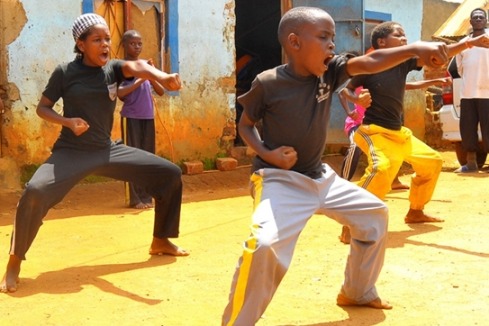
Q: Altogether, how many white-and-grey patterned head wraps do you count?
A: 1